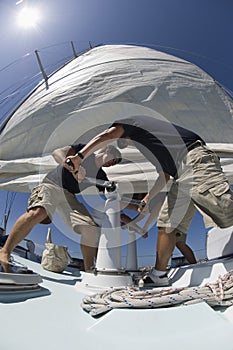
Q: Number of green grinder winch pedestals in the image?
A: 0